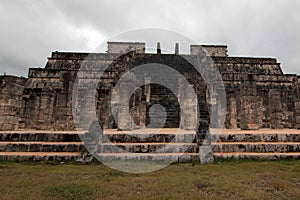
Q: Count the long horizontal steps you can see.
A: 3